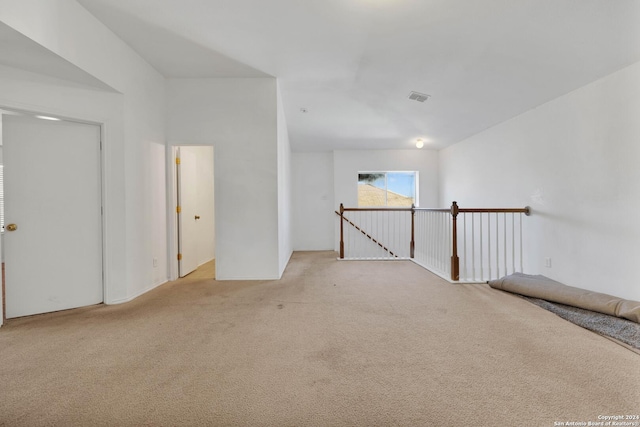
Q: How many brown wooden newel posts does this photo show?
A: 3